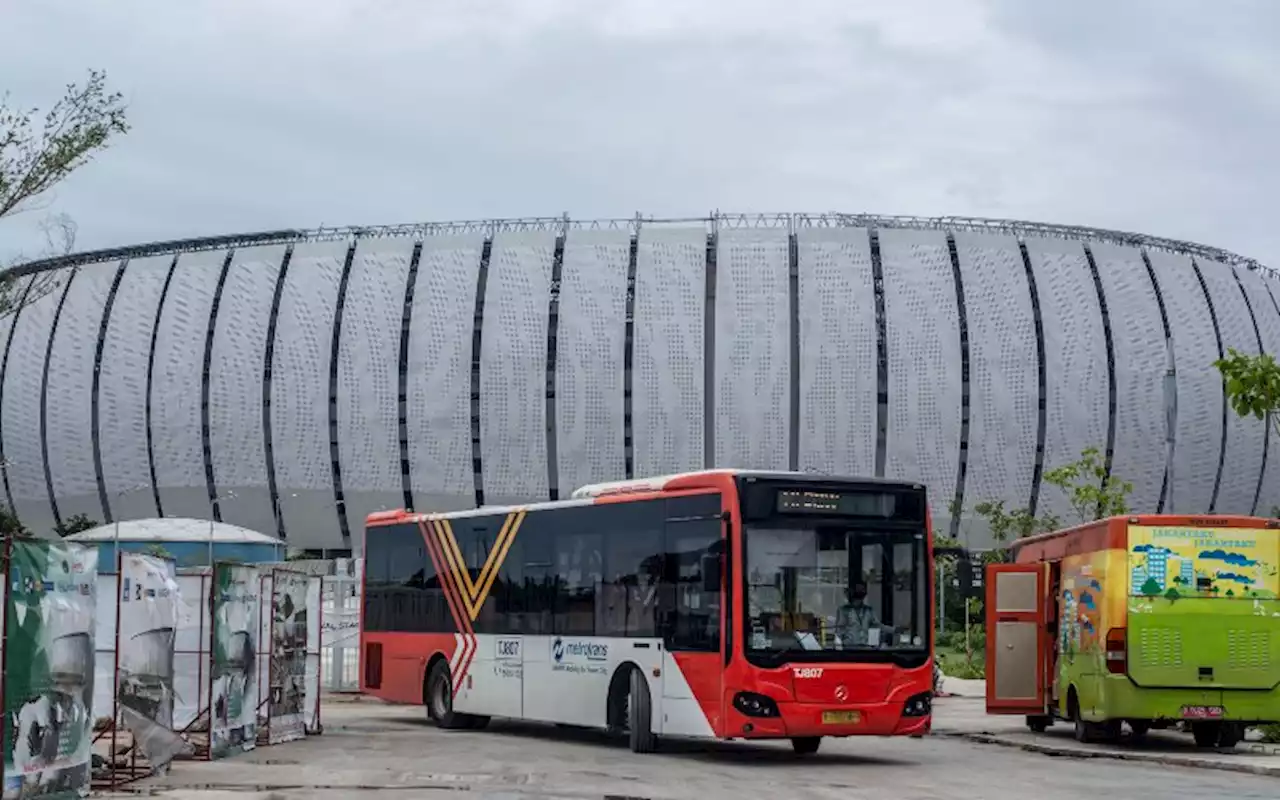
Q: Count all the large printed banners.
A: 4